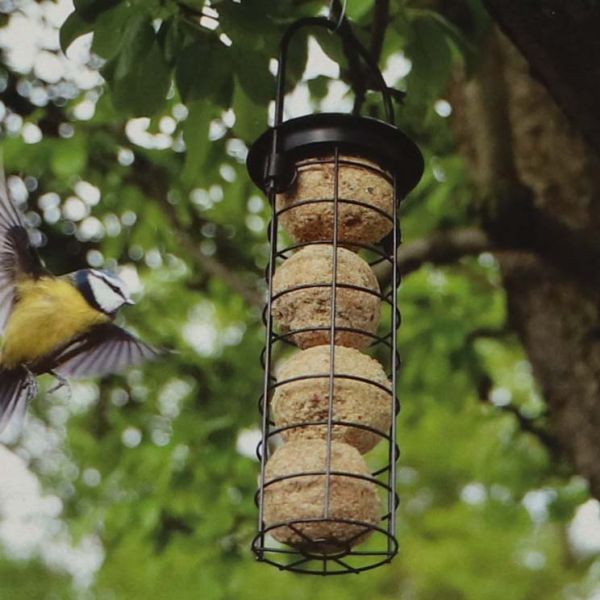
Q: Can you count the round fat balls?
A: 4